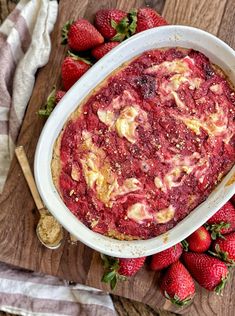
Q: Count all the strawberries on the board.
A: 13